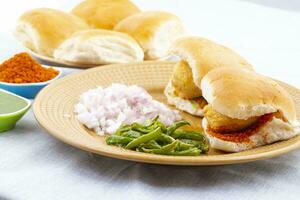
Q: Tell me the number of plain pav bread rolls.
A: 4